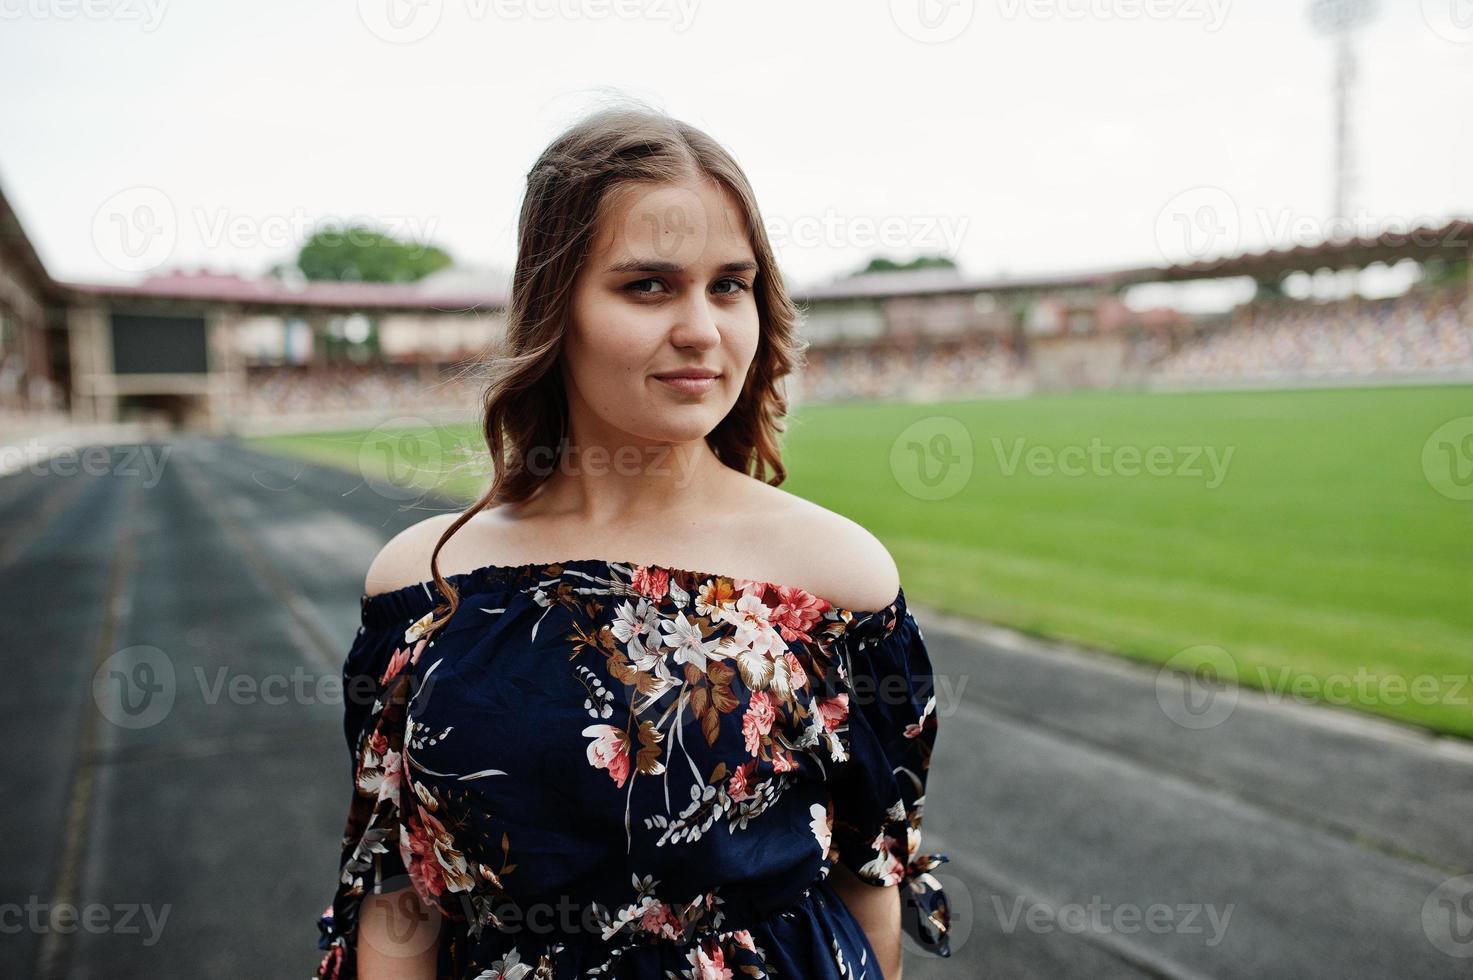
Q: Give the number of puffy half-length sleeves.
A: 2